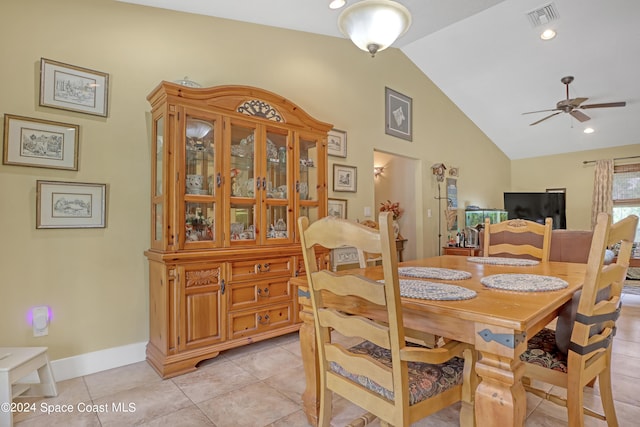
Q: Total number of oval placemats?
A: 4